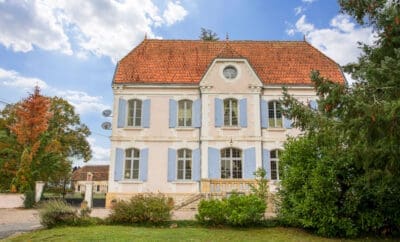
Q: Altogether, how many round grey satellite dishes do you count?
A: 2